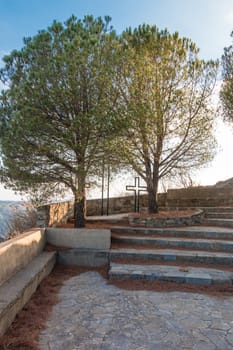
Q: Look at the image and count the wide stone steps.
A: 4